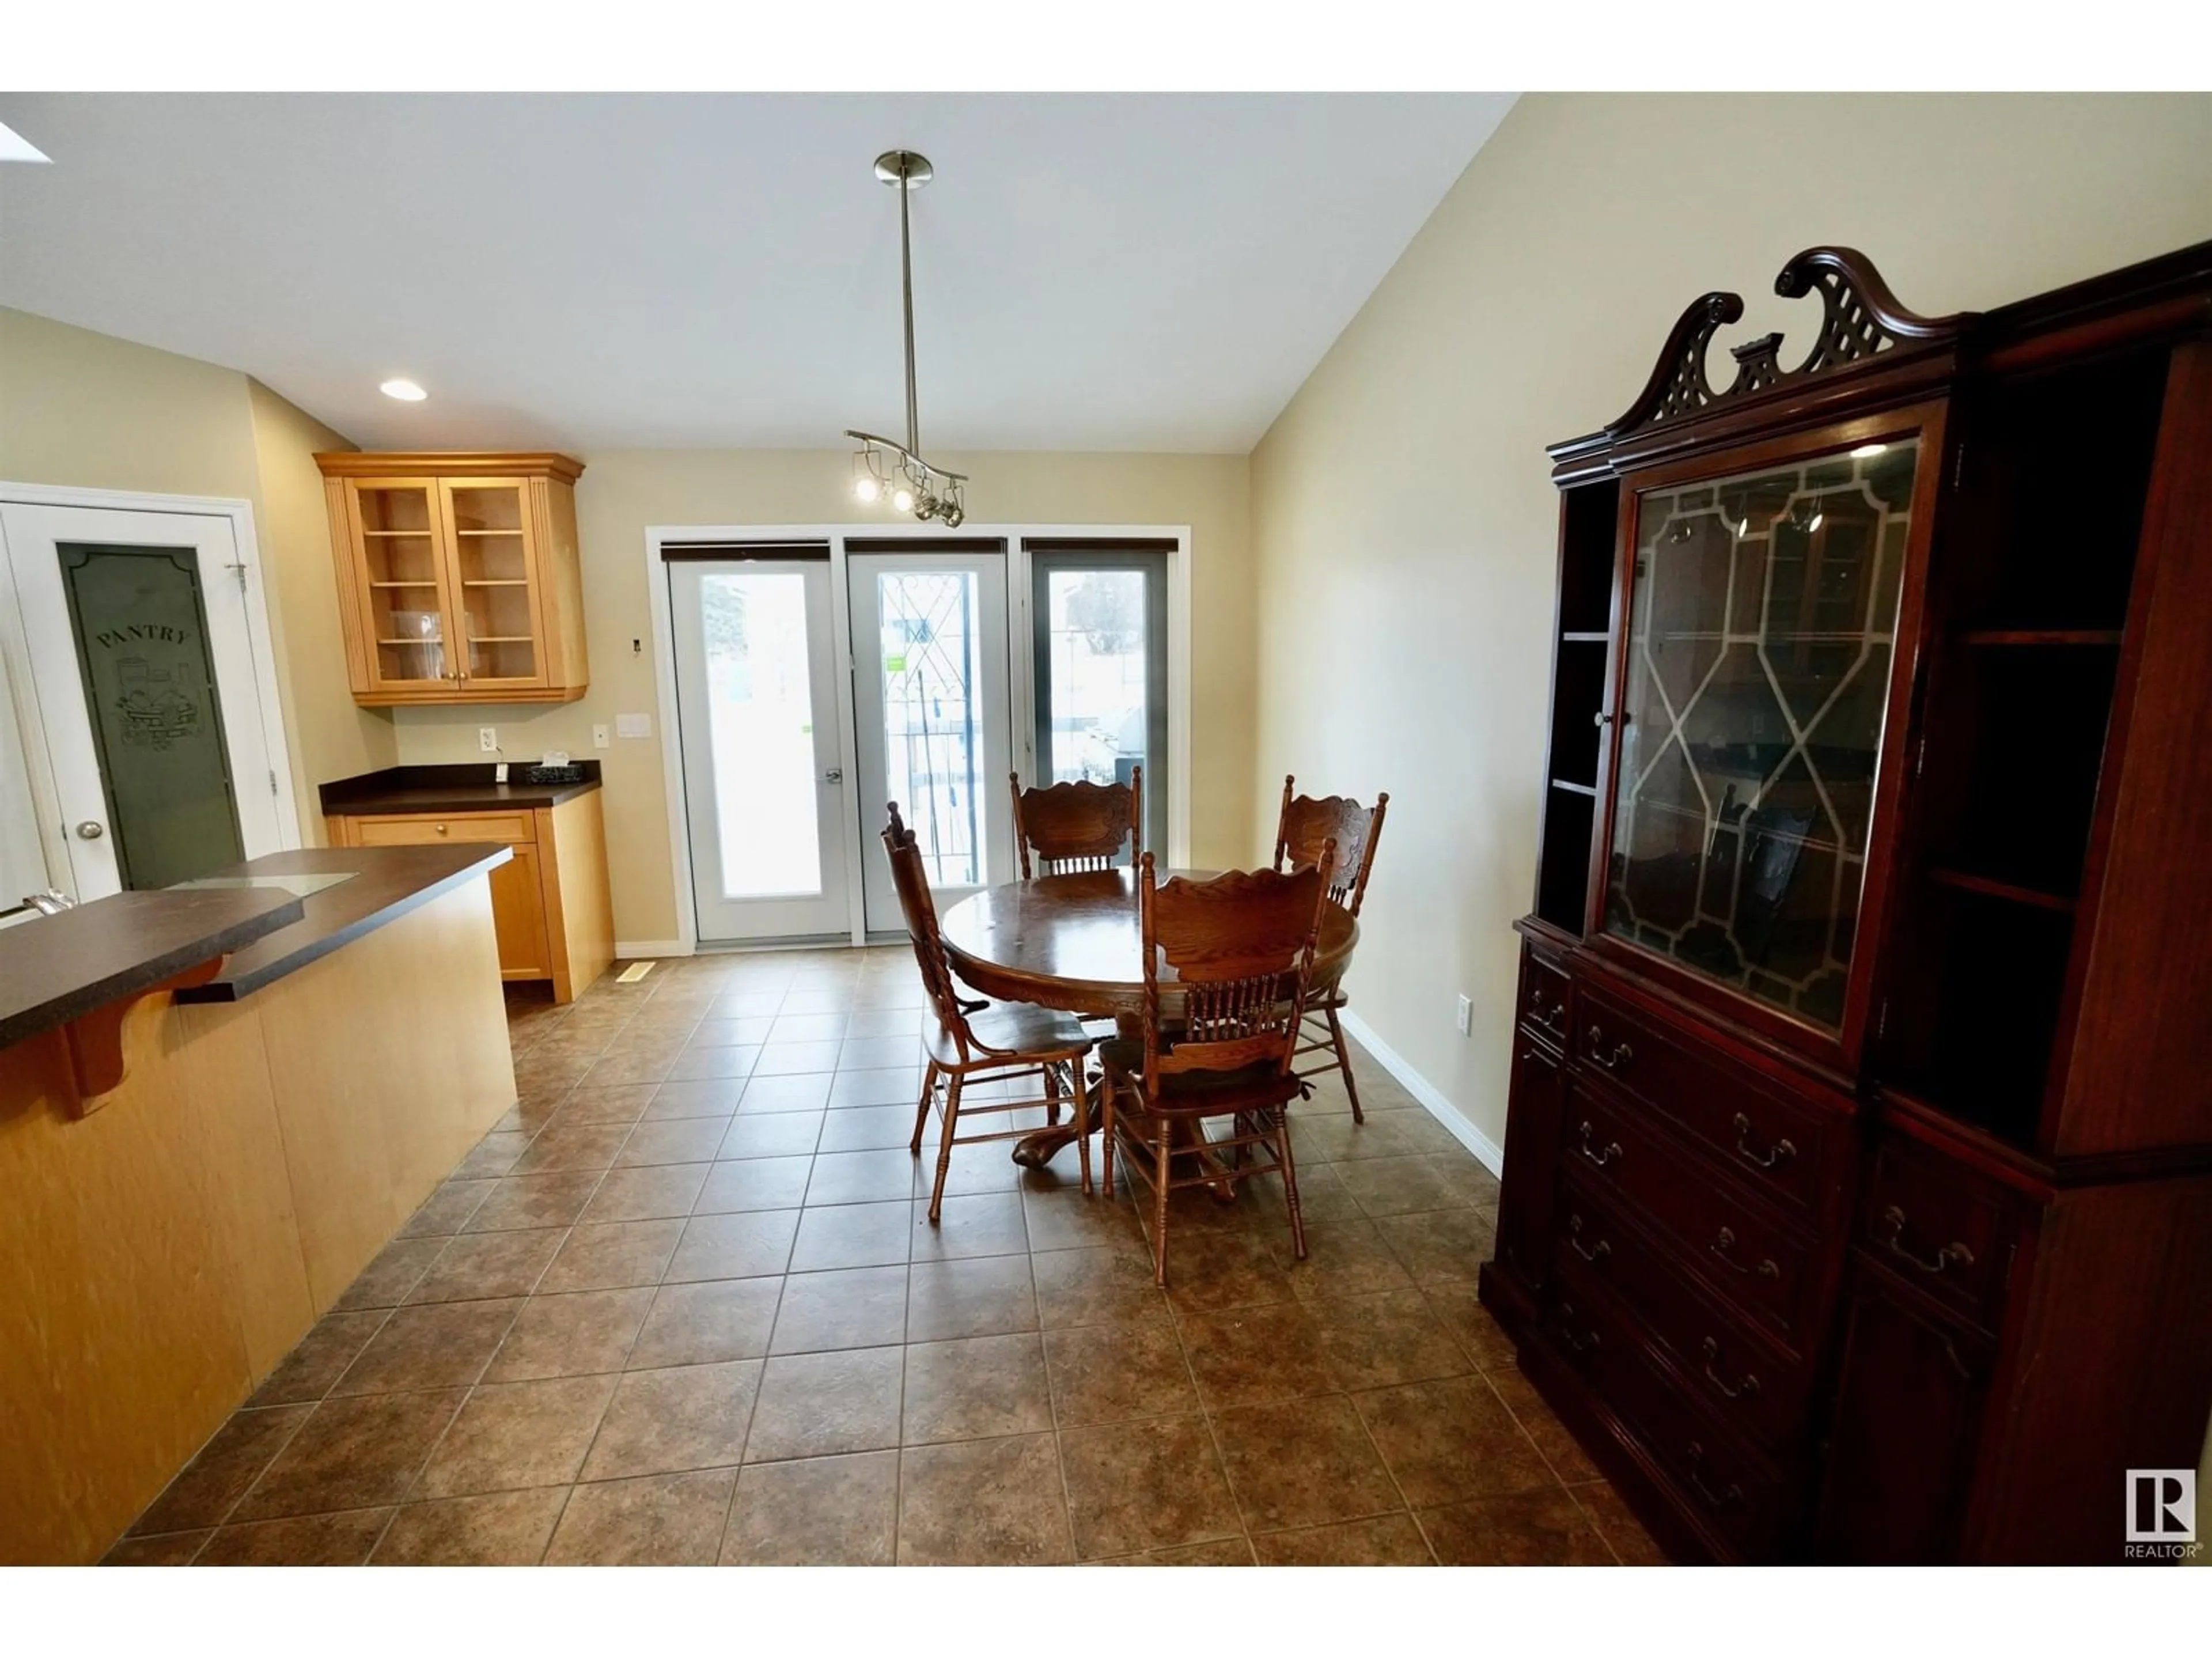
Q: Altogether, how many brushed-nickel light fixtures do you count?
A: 1